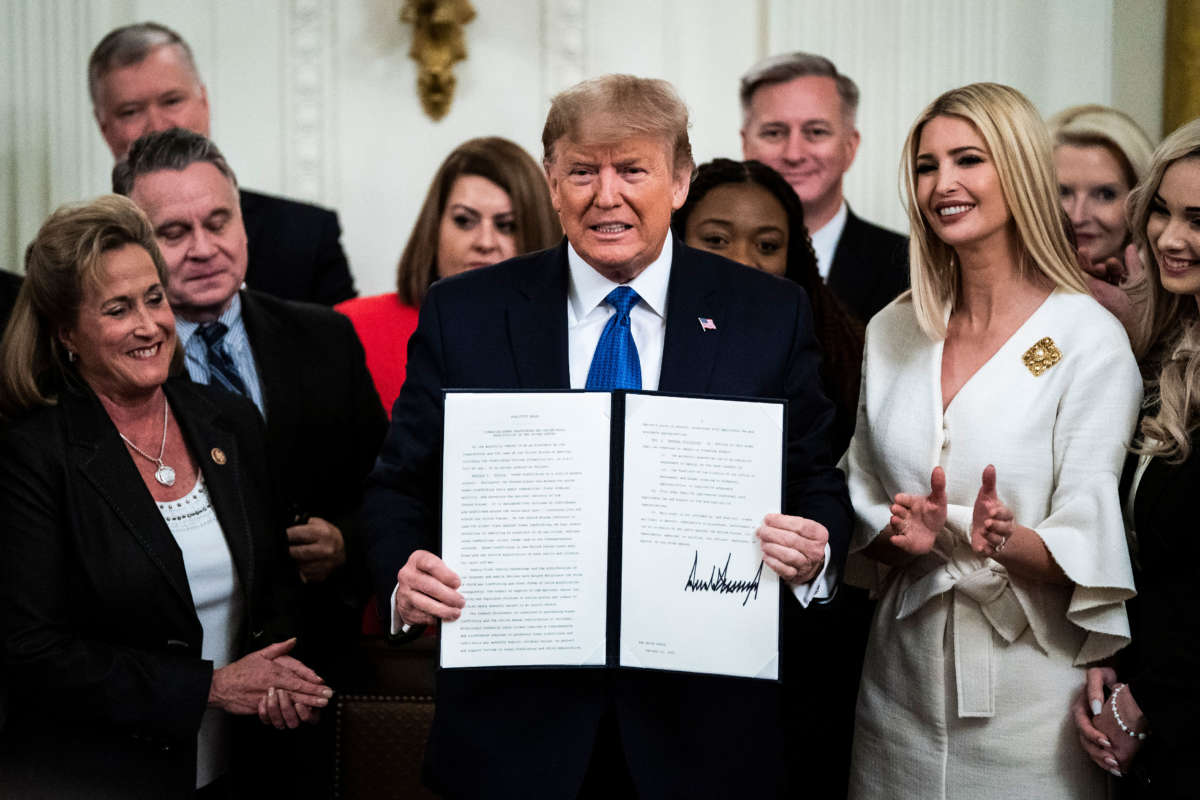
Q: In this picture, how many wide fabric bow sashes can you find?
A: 1